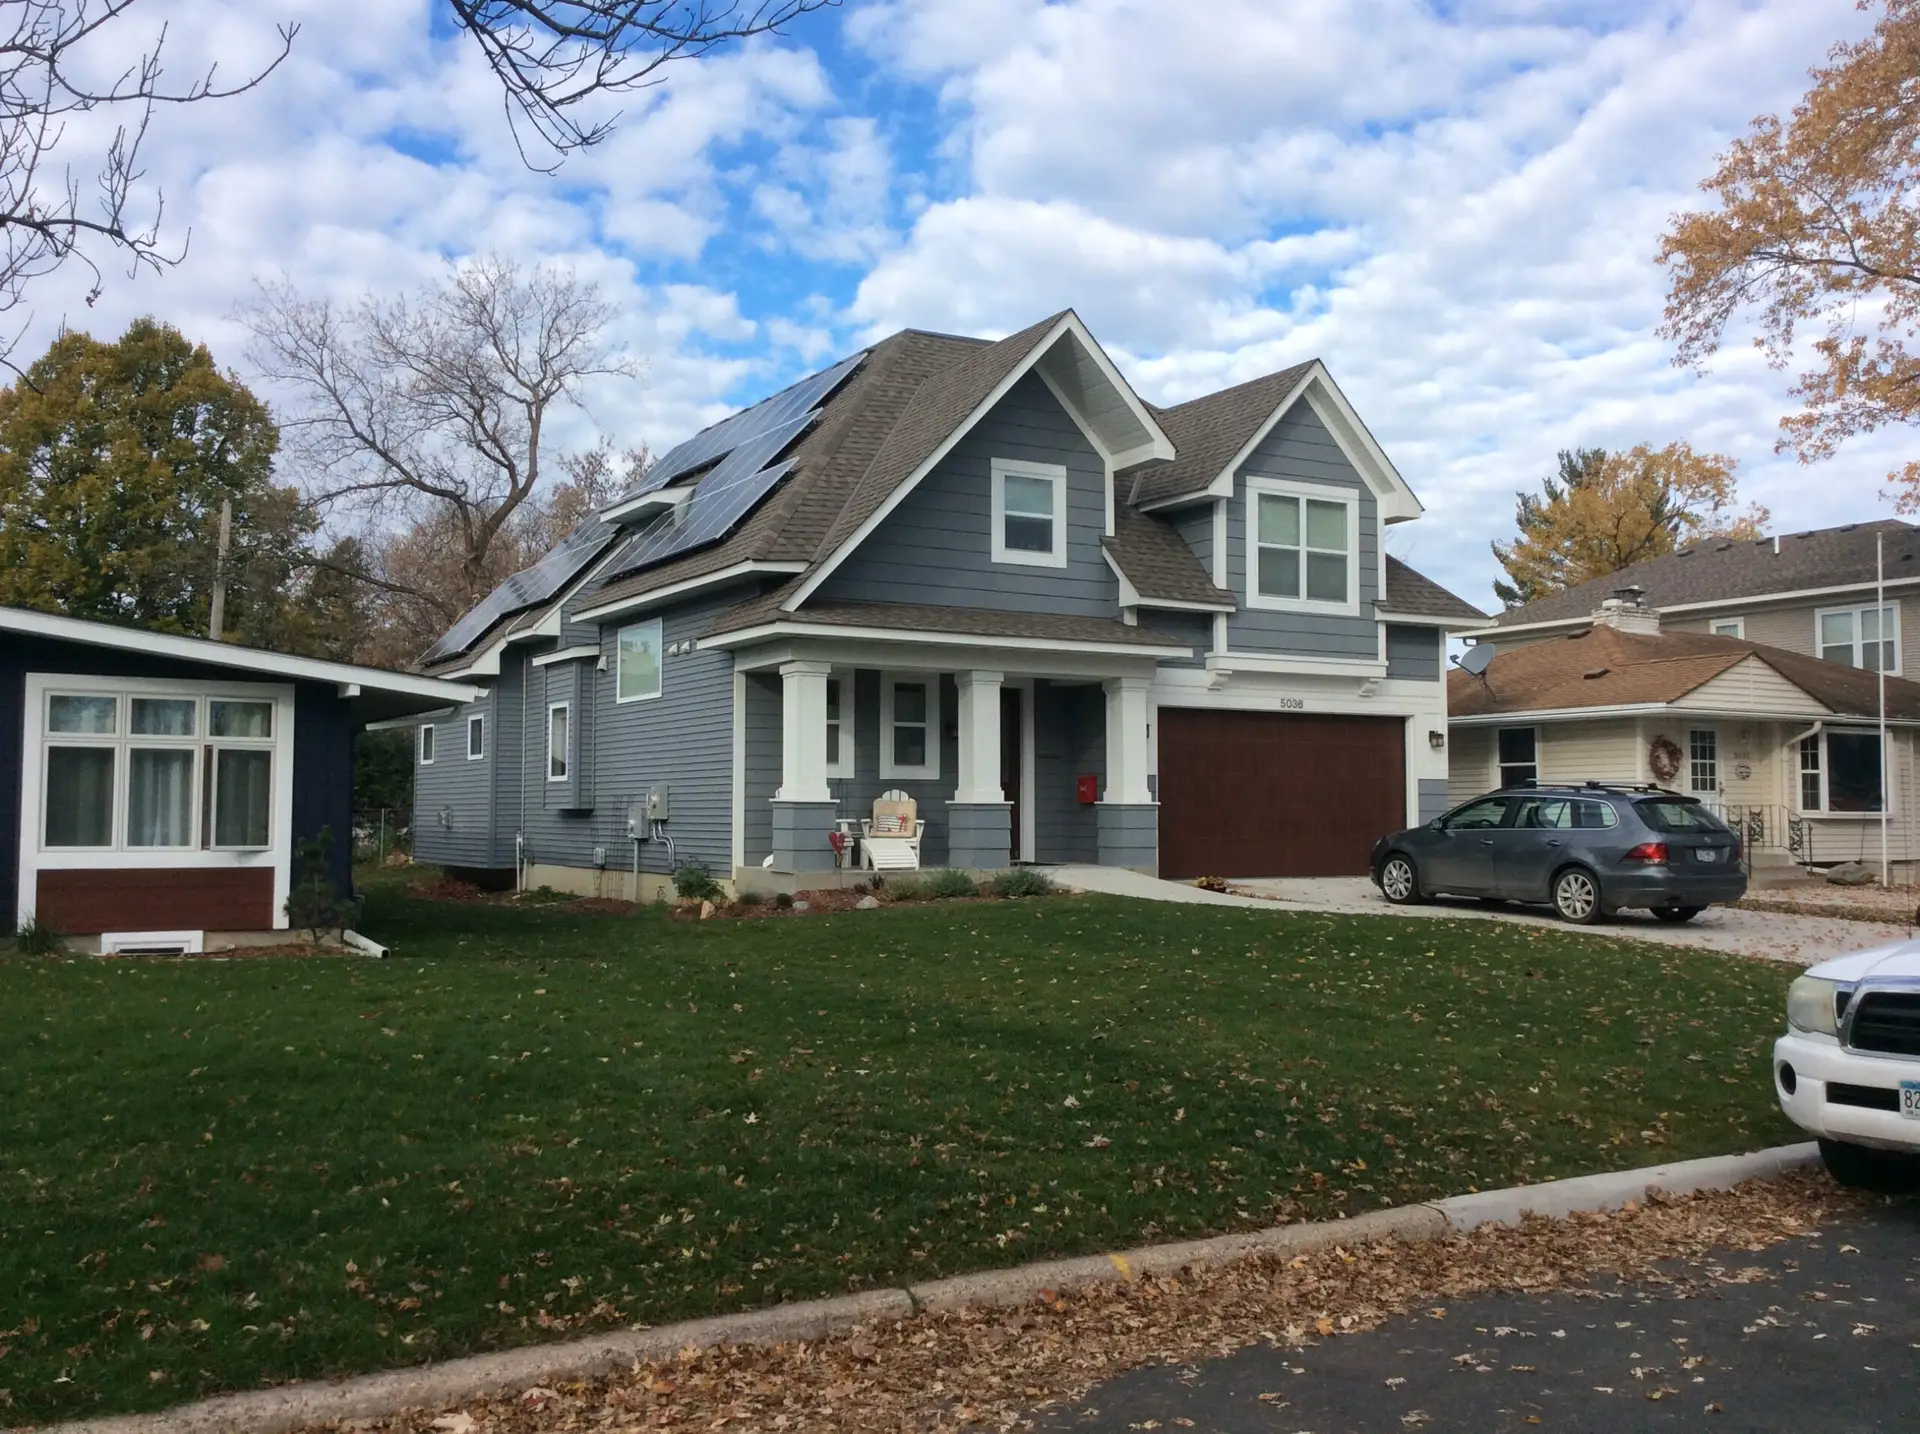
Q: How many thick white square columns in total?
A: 3